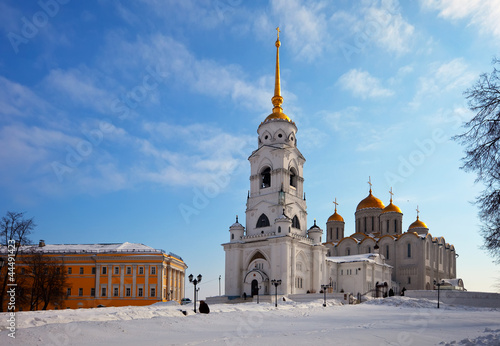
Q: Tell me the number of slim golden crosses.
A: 5